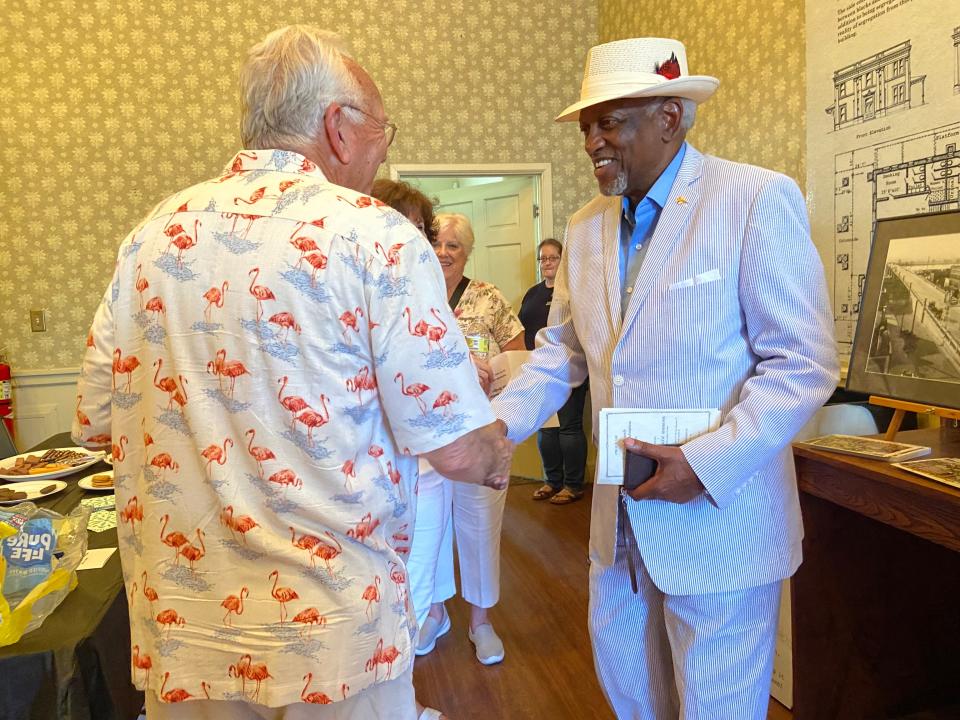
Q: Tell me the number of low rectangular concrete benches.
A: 0